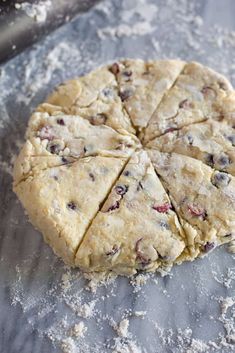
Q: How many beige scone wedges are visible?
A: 8